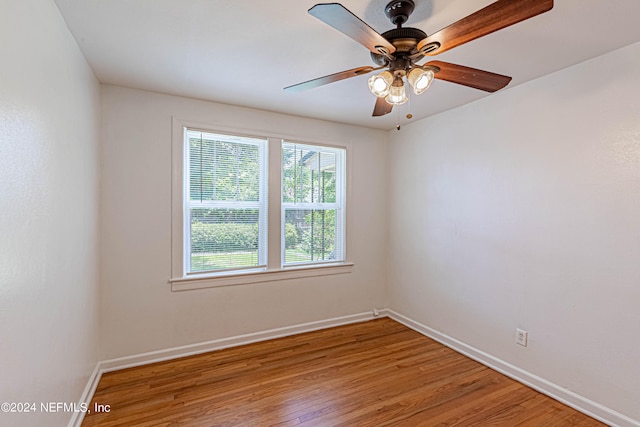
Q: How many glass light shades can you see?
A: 3